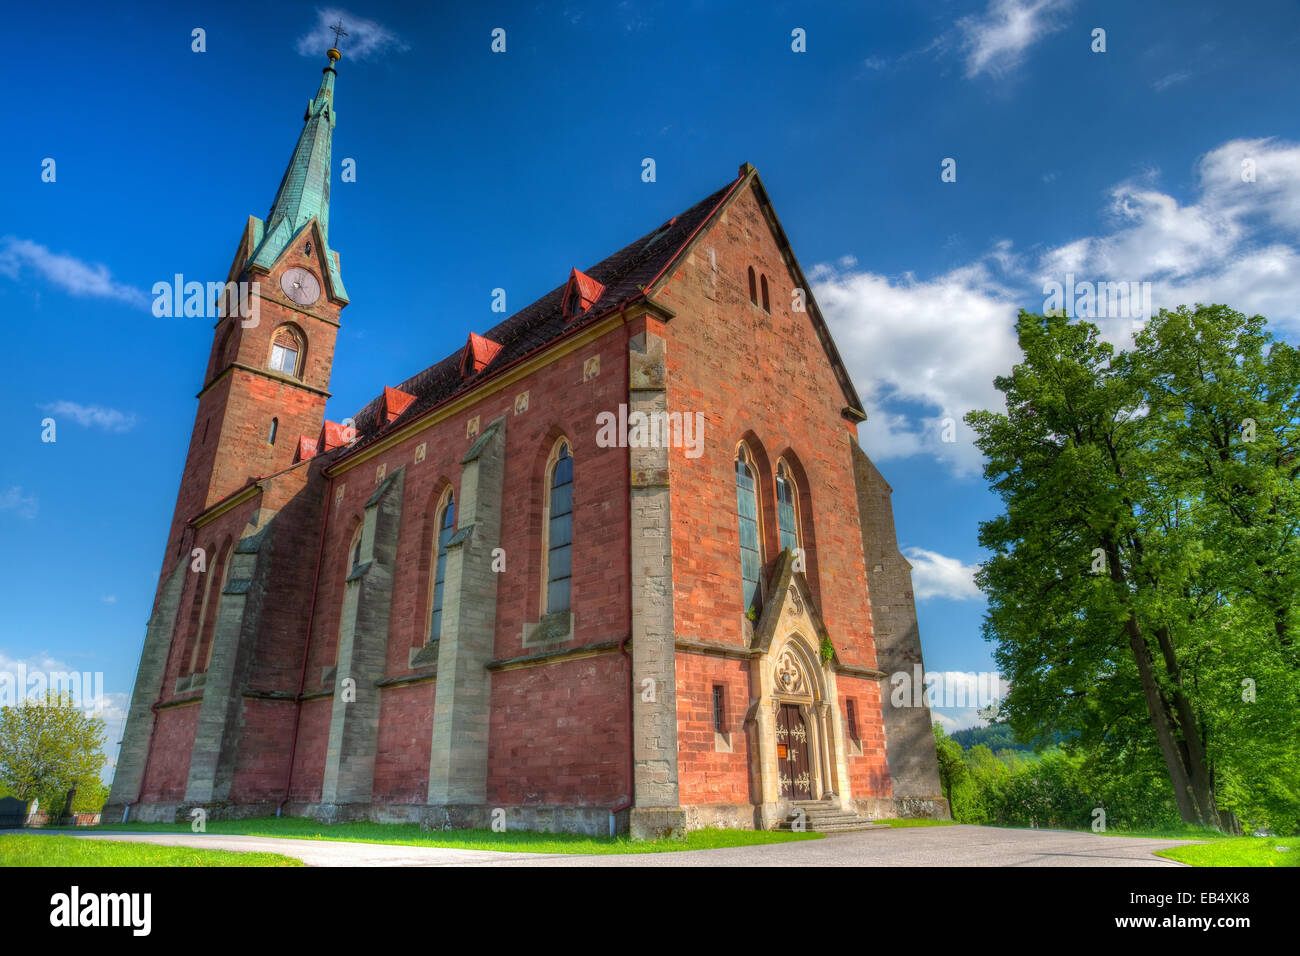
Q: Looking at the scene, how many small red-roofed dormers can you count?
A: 5